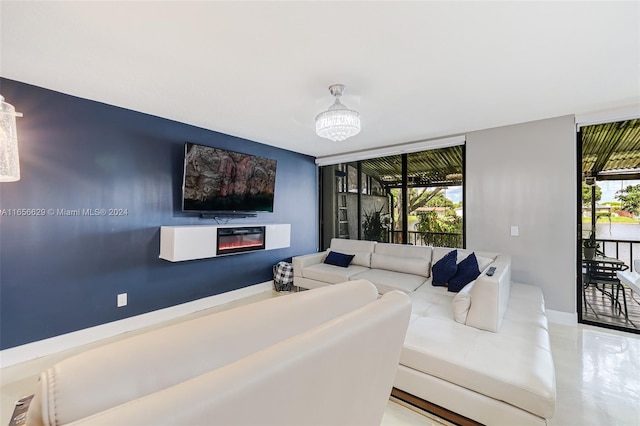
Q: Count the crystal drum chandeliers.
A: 1